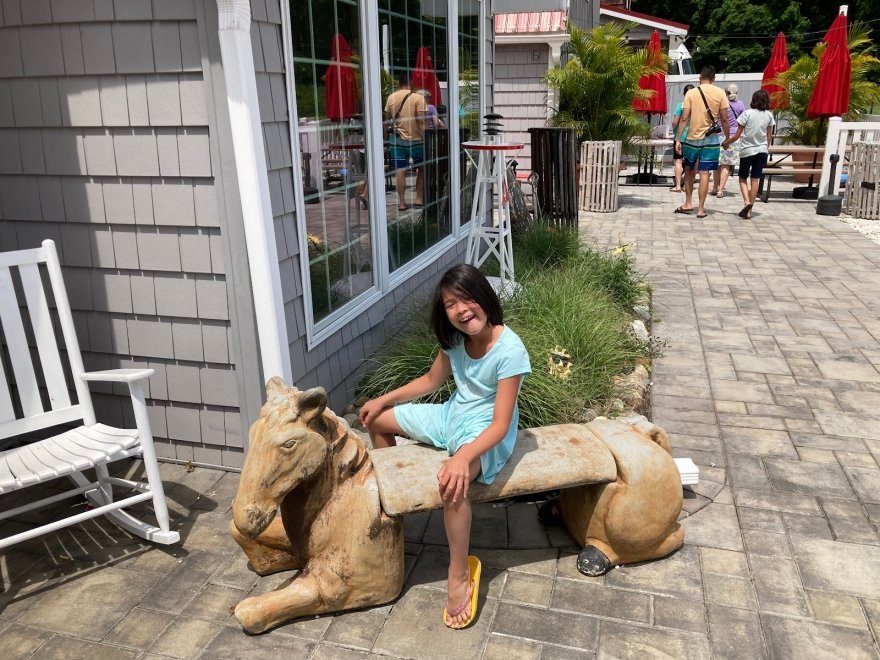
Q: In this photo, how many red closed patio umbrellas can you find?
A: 3